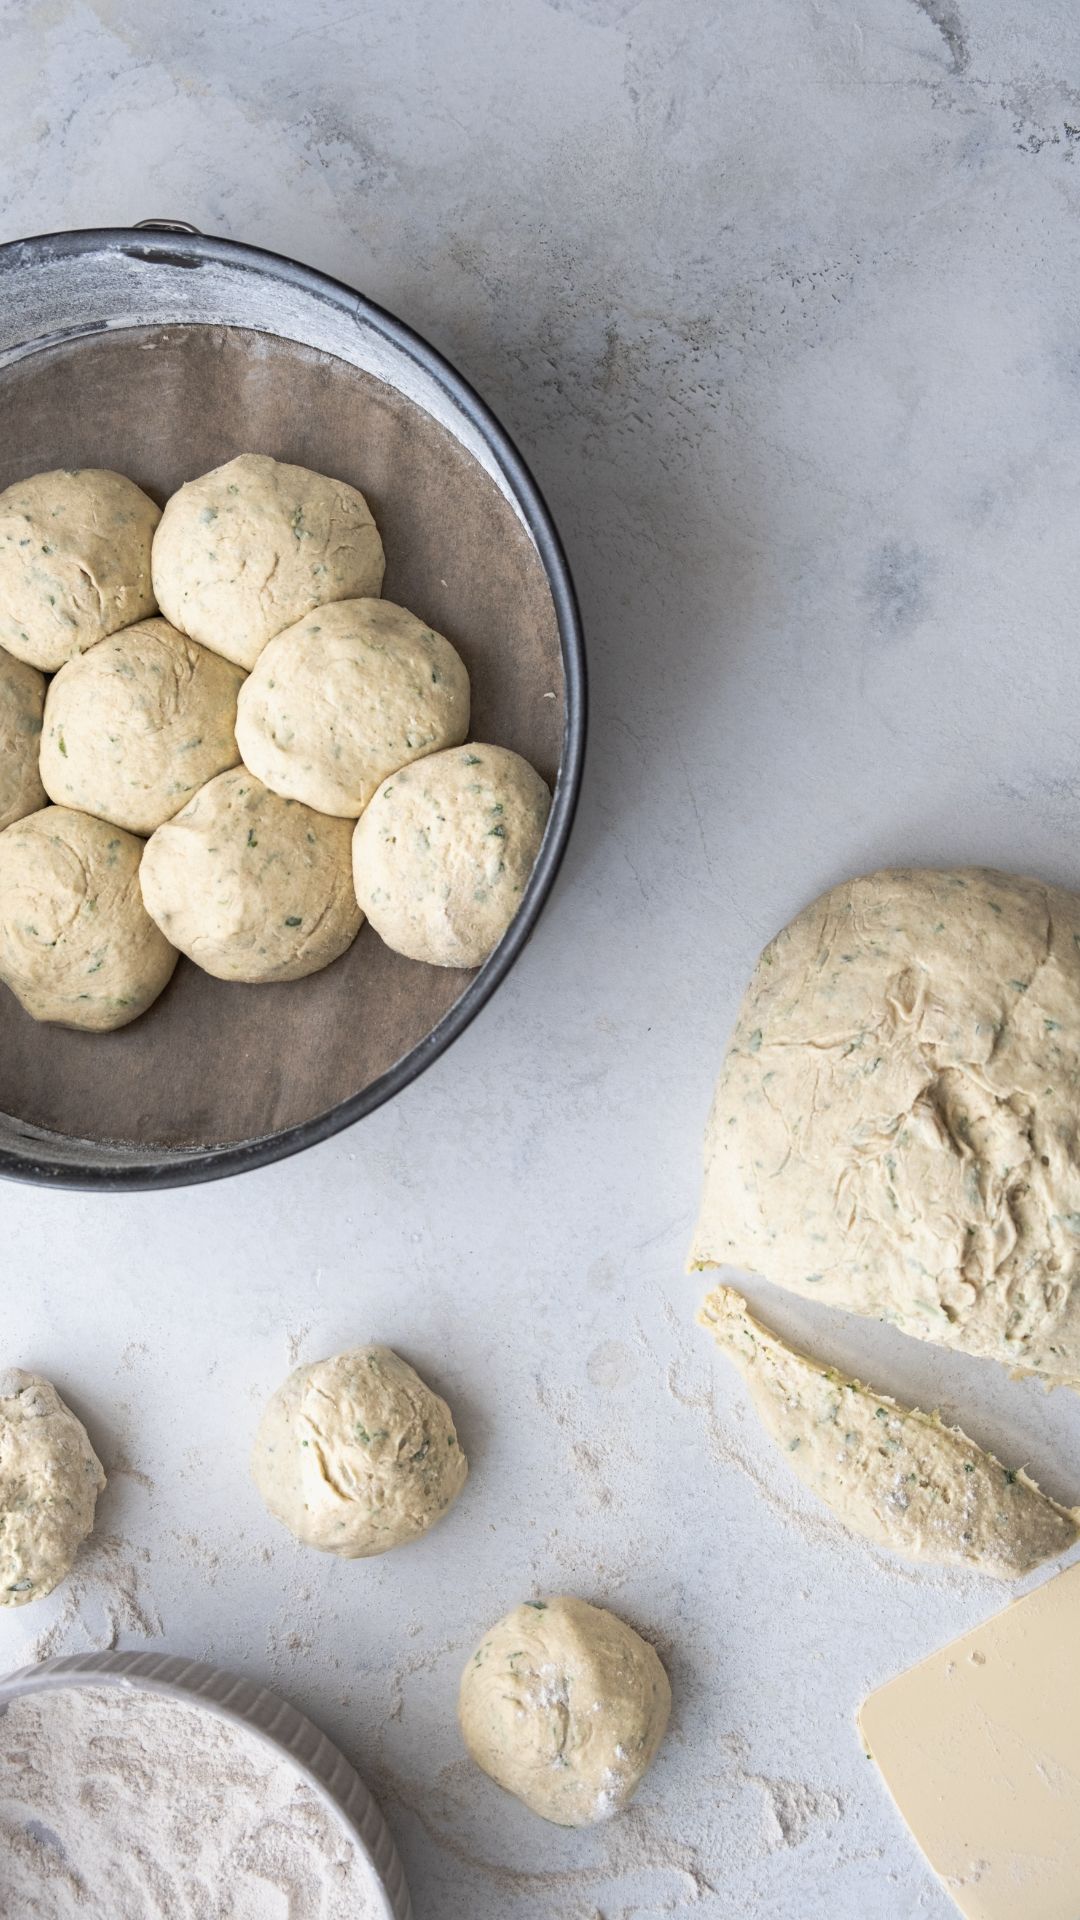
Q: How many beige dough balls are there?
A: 11